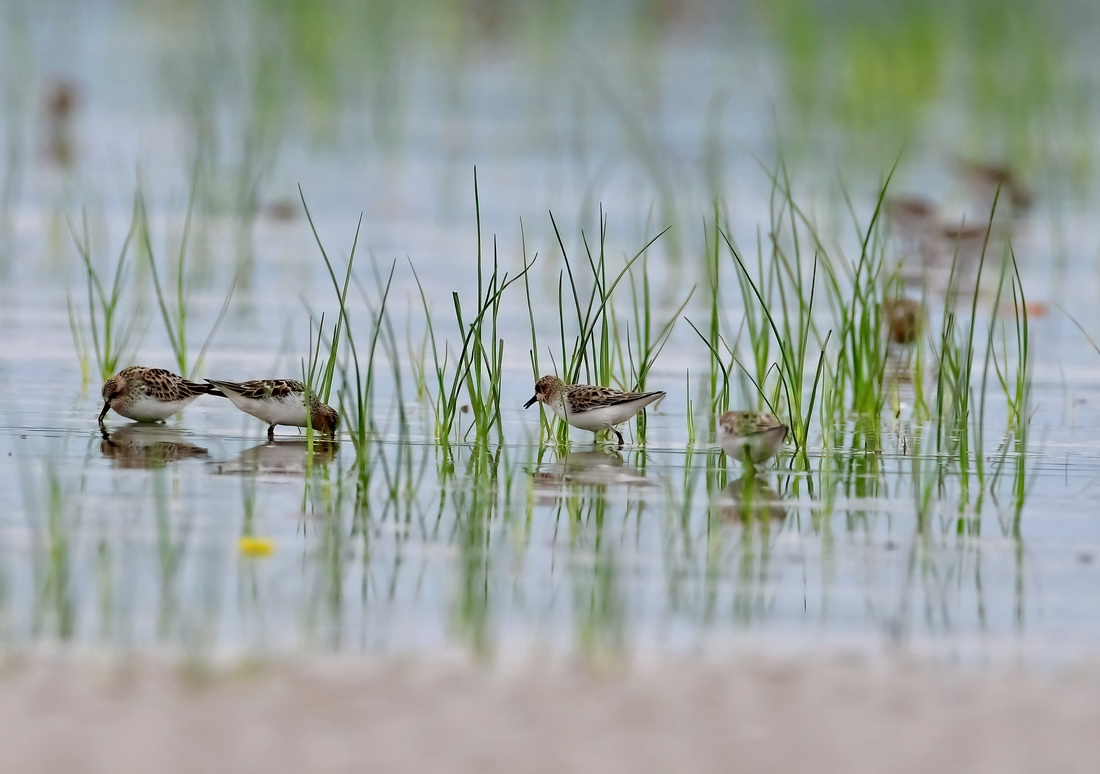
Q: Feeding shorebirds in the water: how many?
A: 4